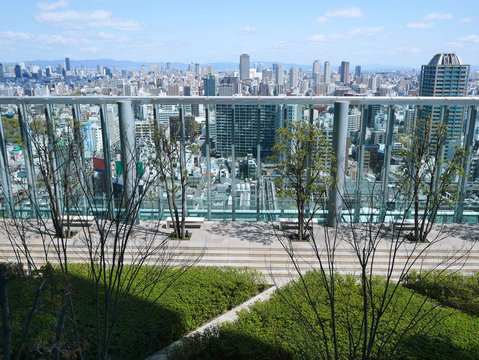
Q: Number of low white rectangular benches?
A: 4